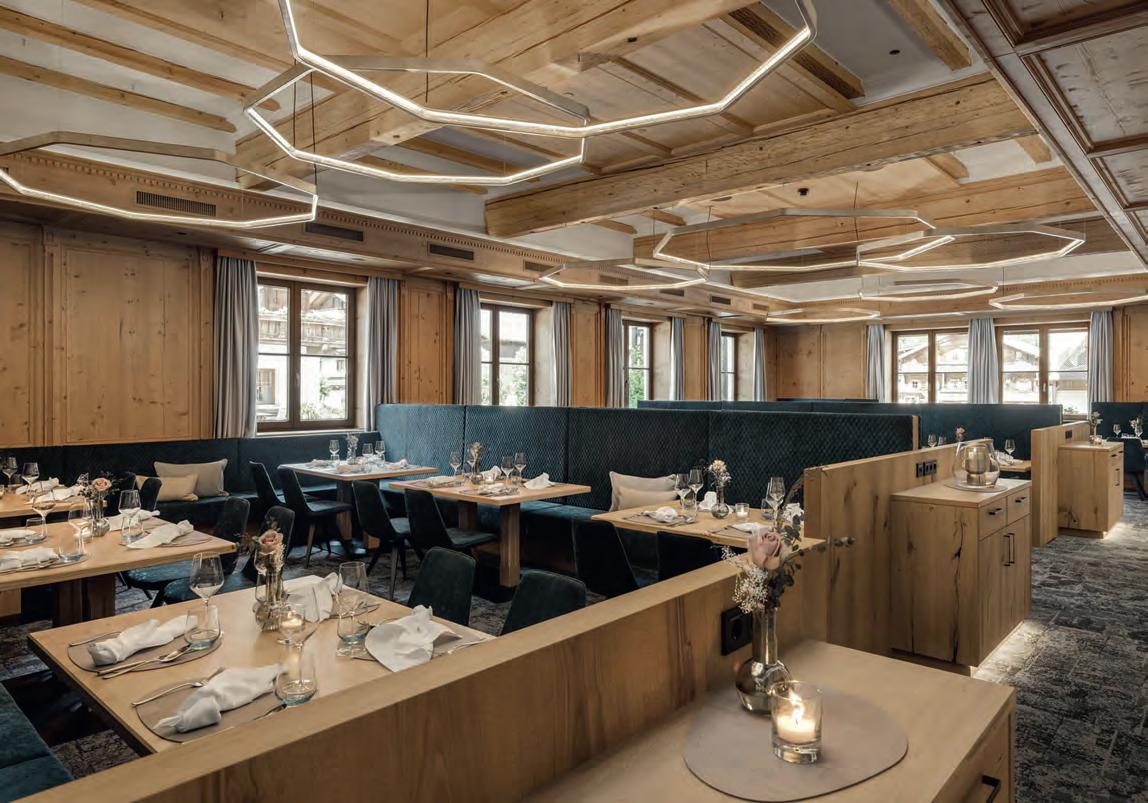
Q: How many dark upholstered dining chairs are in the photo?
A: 13